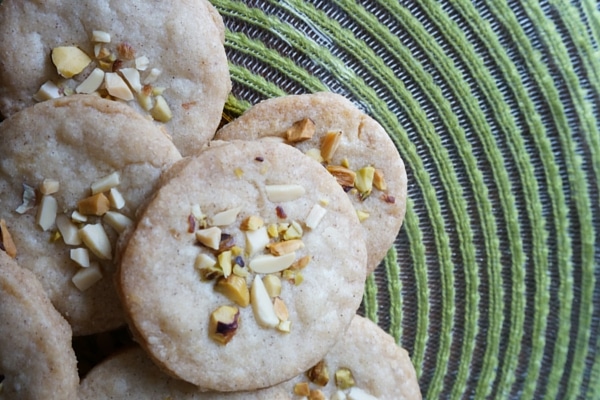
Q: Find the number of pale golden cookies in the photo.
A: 7